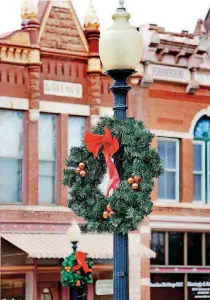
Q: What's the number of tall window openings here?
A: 5